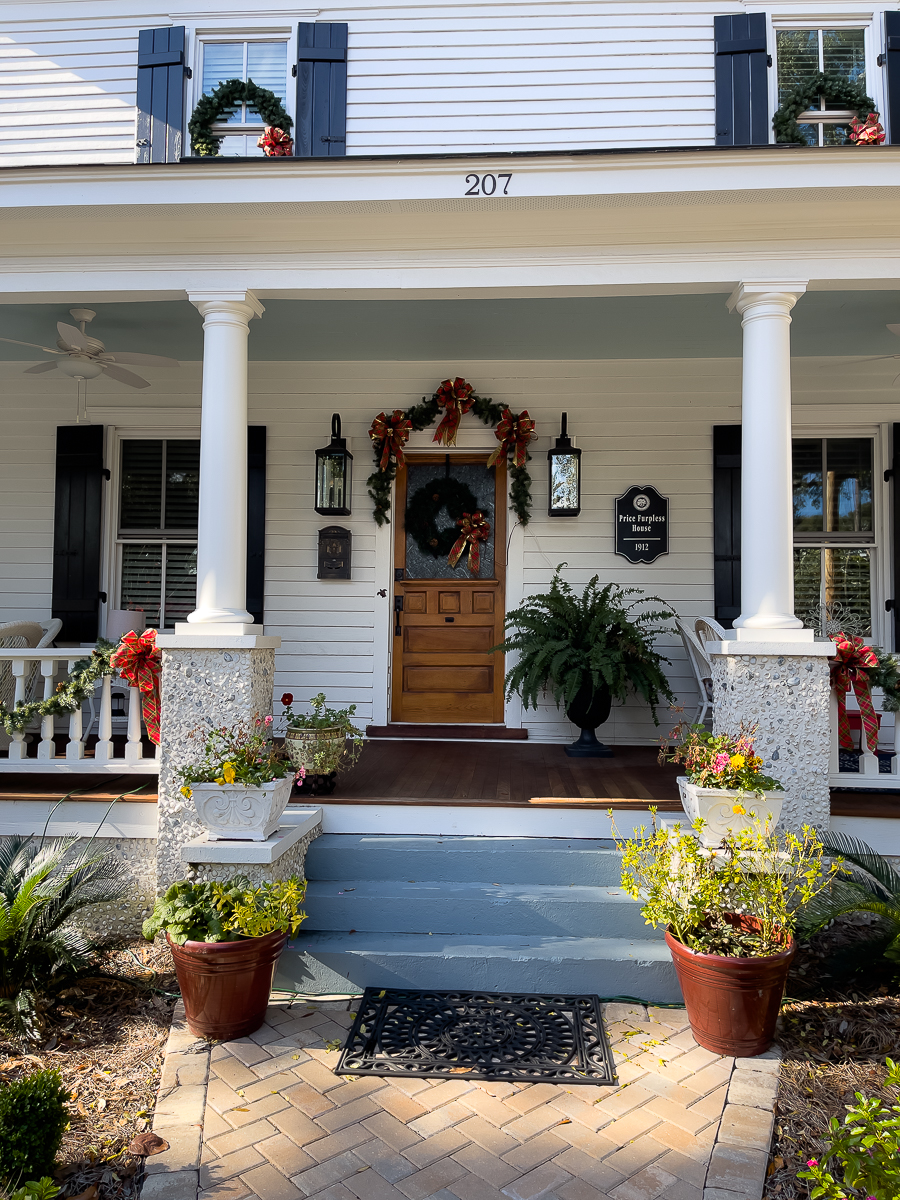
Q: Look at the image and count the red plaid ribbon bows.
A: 8